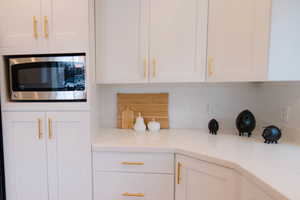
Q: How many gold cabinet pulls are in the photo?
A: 10